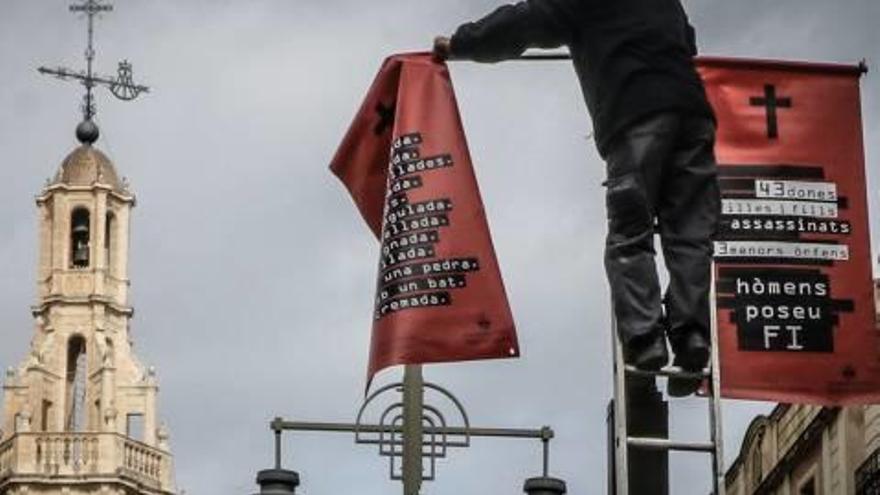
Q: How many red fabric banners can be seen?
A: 2